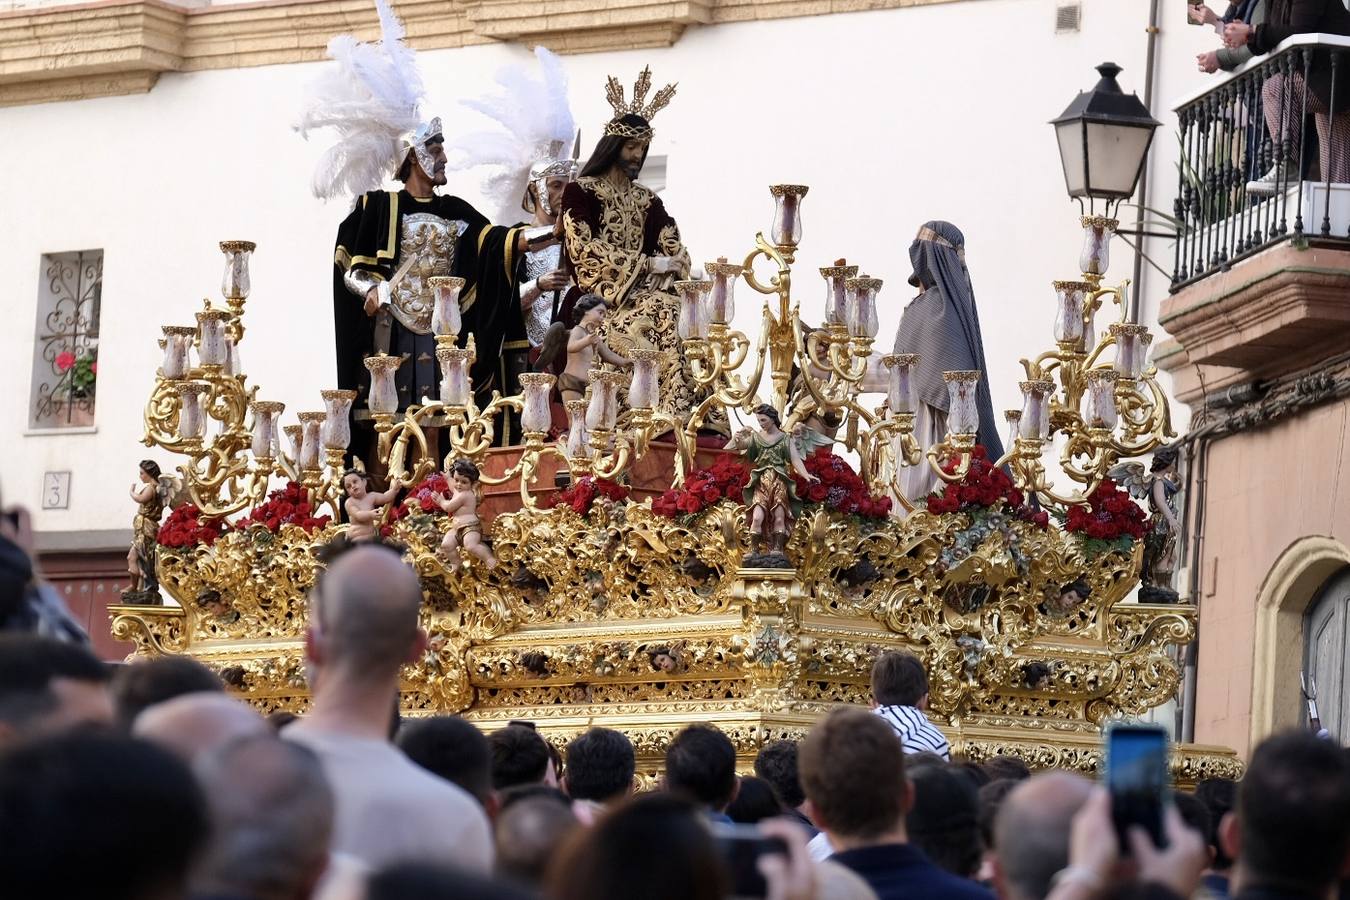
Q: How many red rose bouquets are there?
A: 8